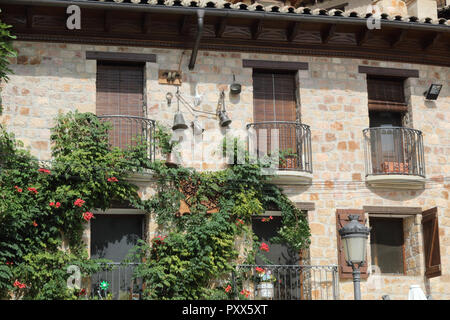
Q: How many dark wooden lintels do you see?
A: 5